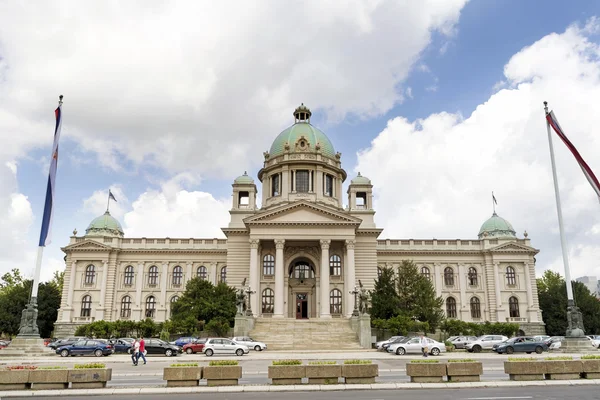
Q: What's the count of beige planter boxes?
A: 13